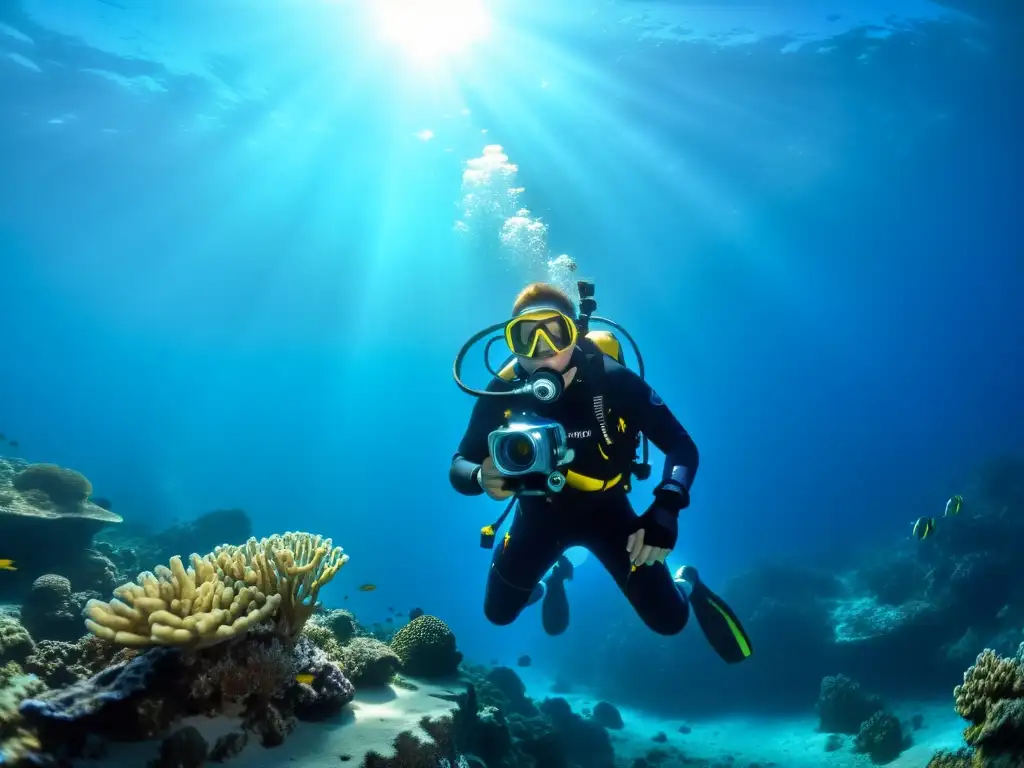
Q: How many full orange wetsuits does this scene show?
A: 0